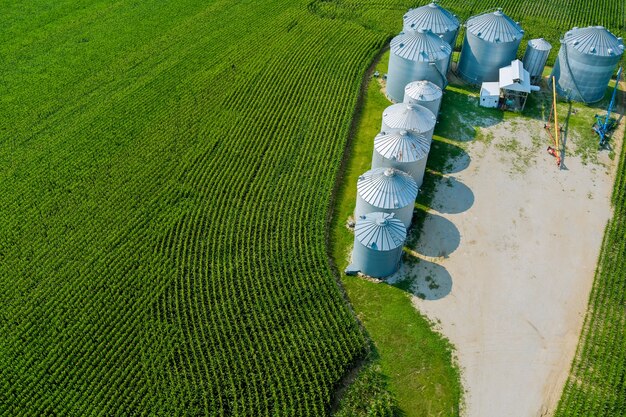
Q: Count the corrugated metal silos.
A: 10